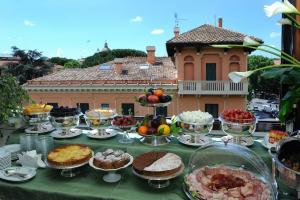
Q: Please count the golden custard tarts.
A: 1